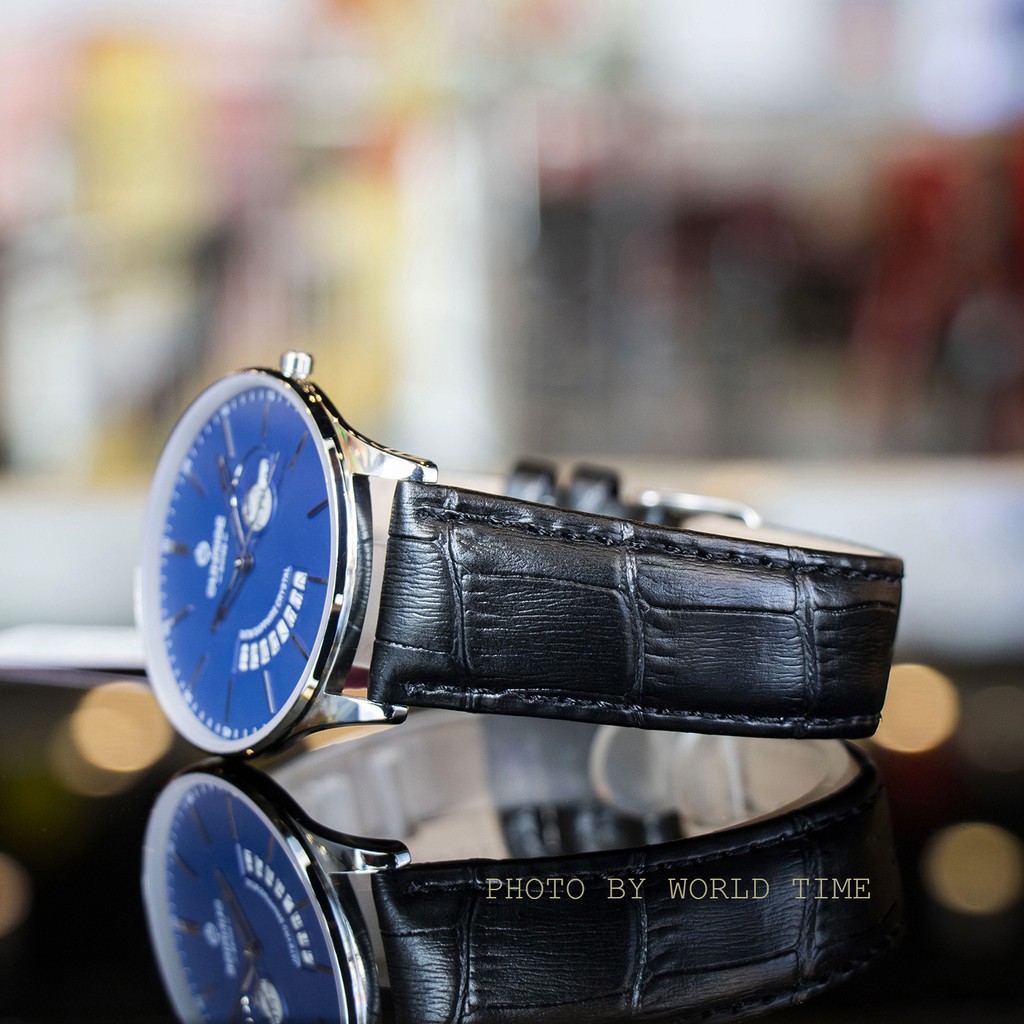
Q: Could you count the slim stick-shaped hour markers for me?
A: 12